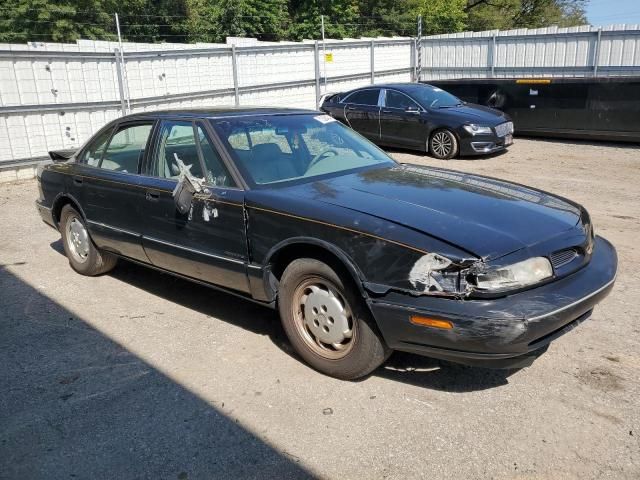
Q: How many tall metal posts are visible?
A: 3